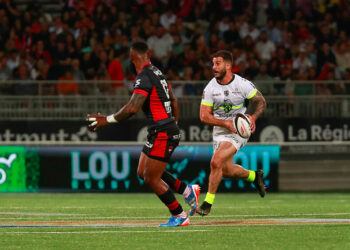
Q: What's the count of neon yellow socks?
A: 2